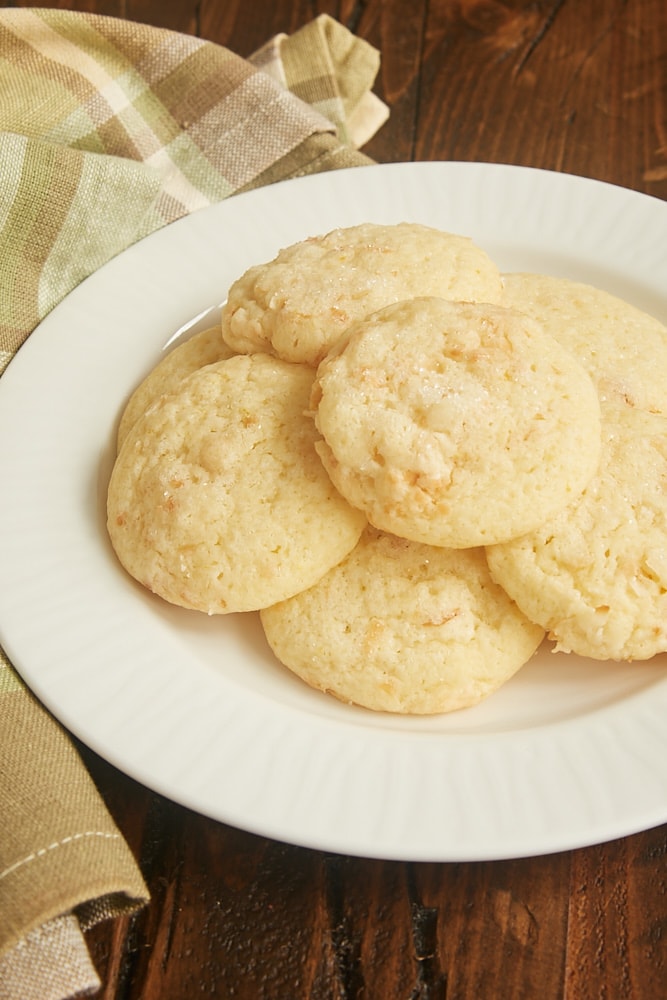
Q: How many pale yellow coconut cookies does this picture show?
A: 7